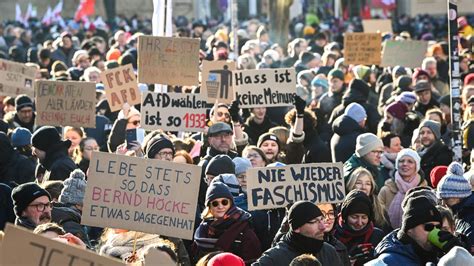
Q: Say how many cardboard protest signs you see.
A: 13